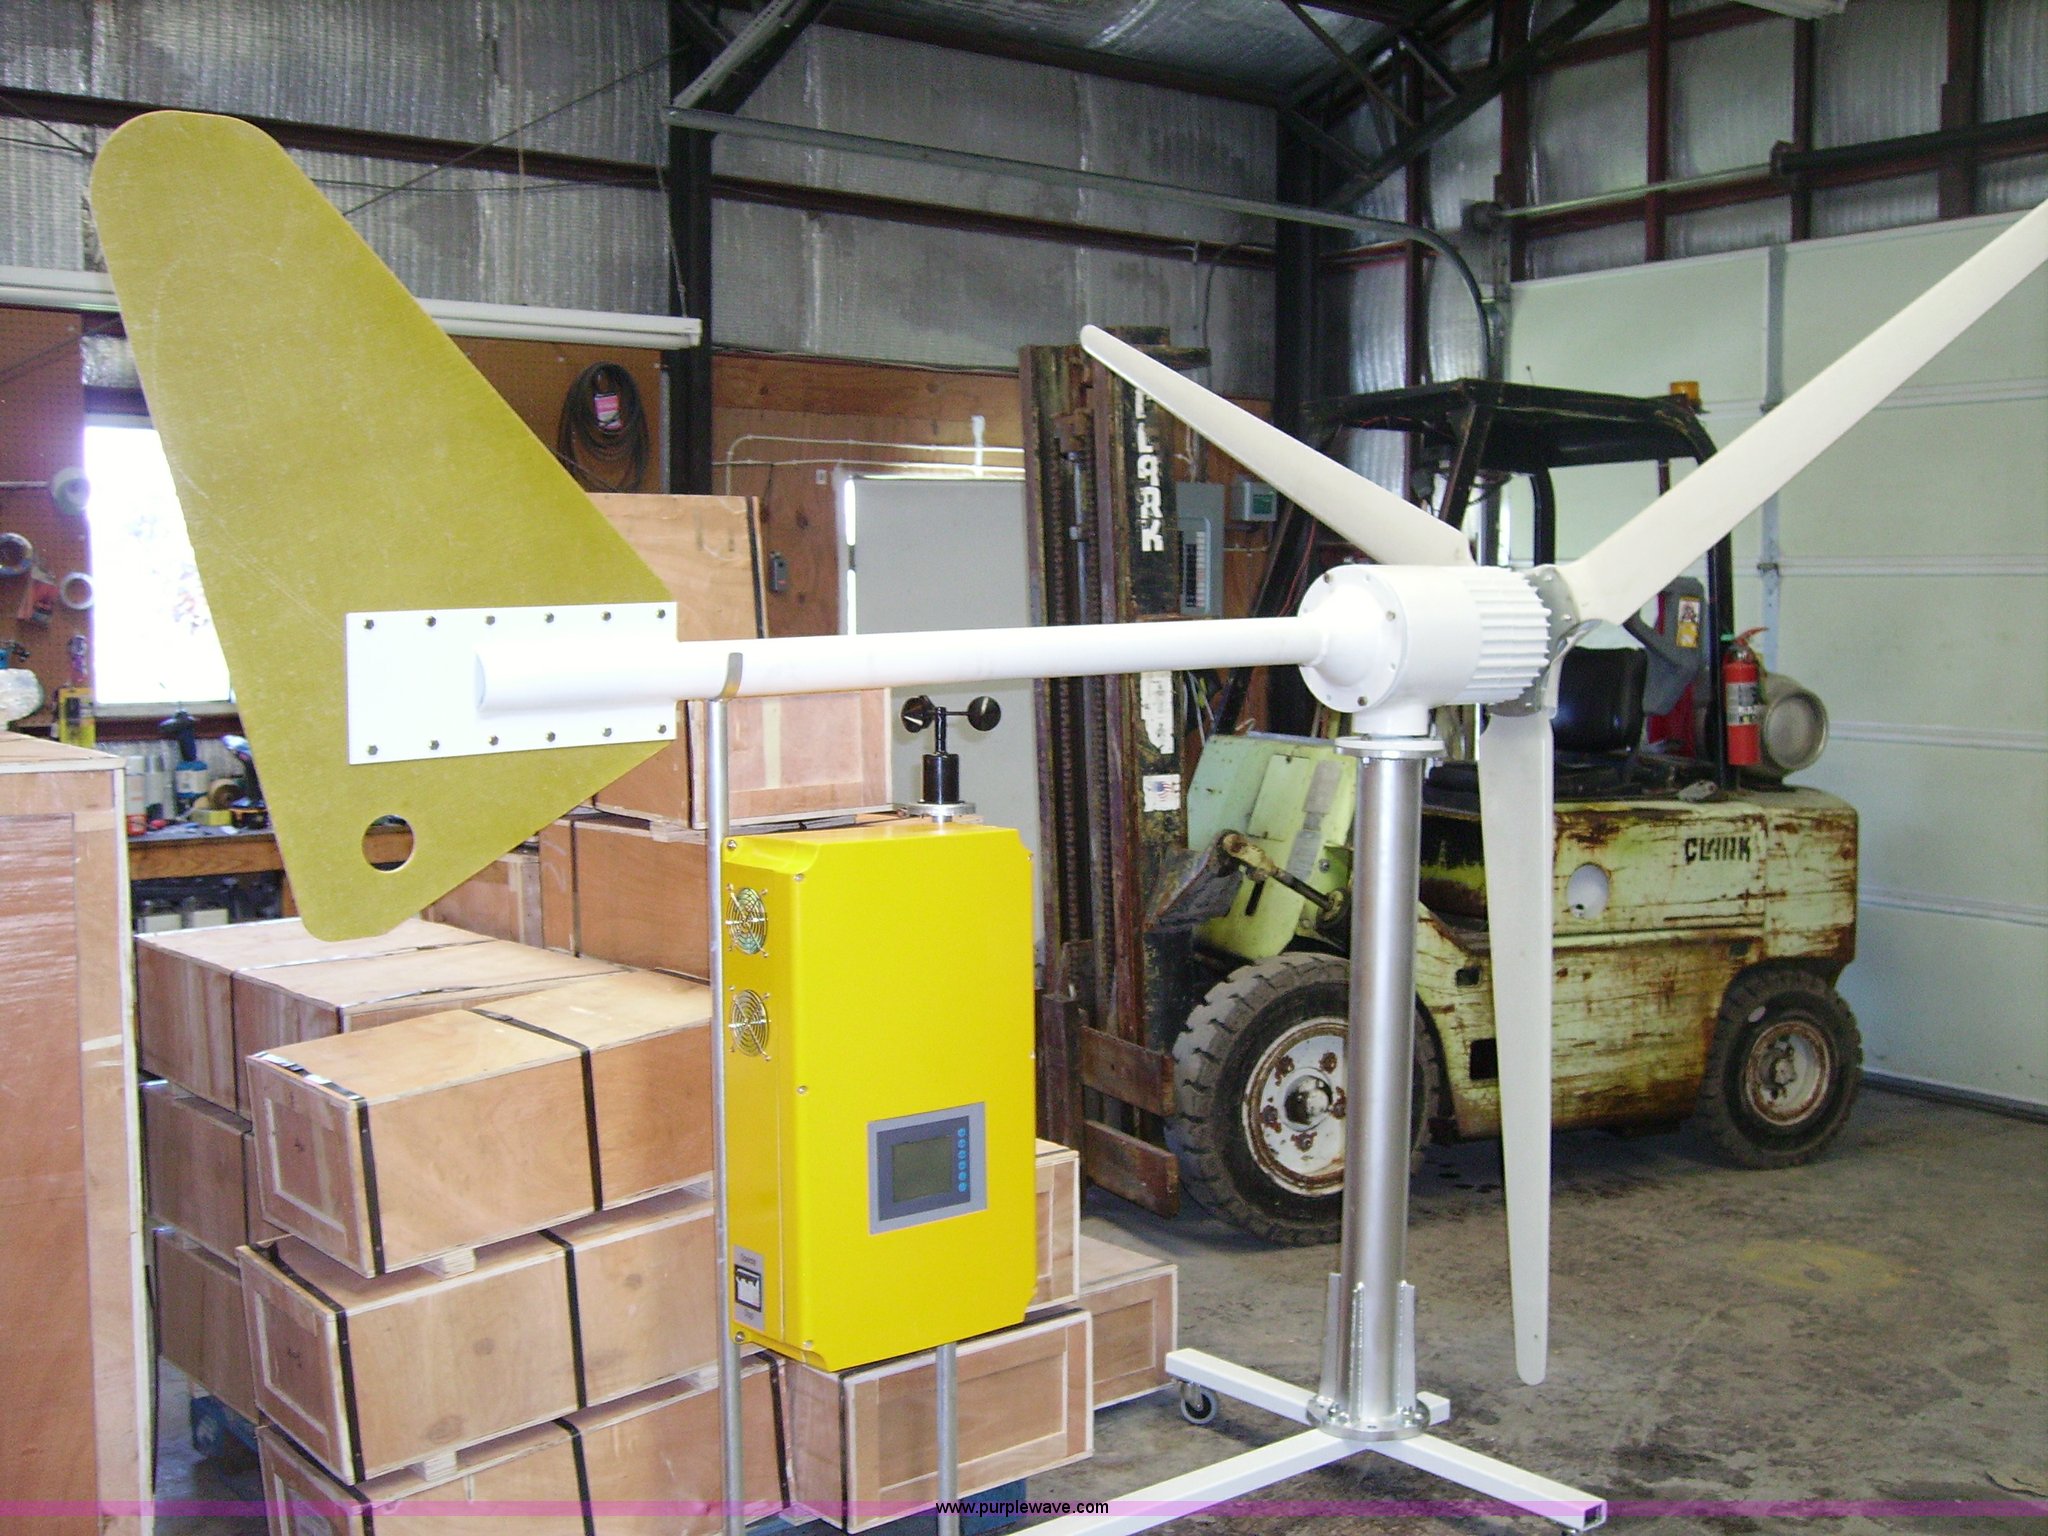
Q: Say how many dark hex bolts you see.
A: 12